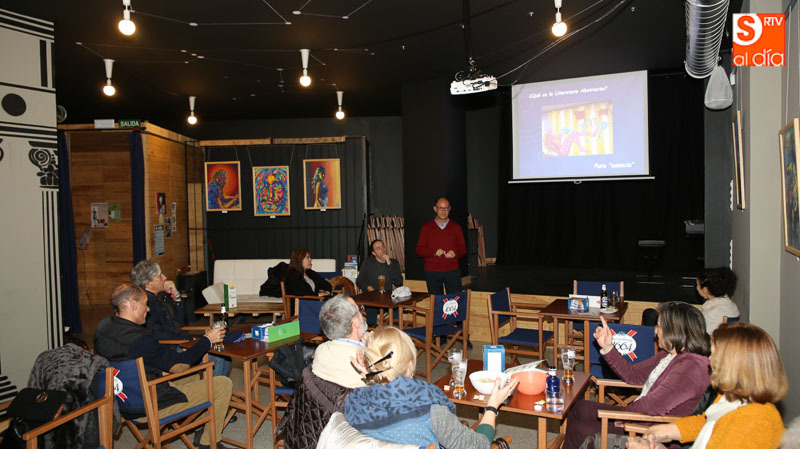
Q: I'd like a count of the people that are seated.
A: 9